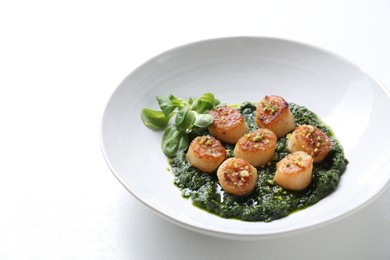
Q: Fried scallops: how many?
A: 7